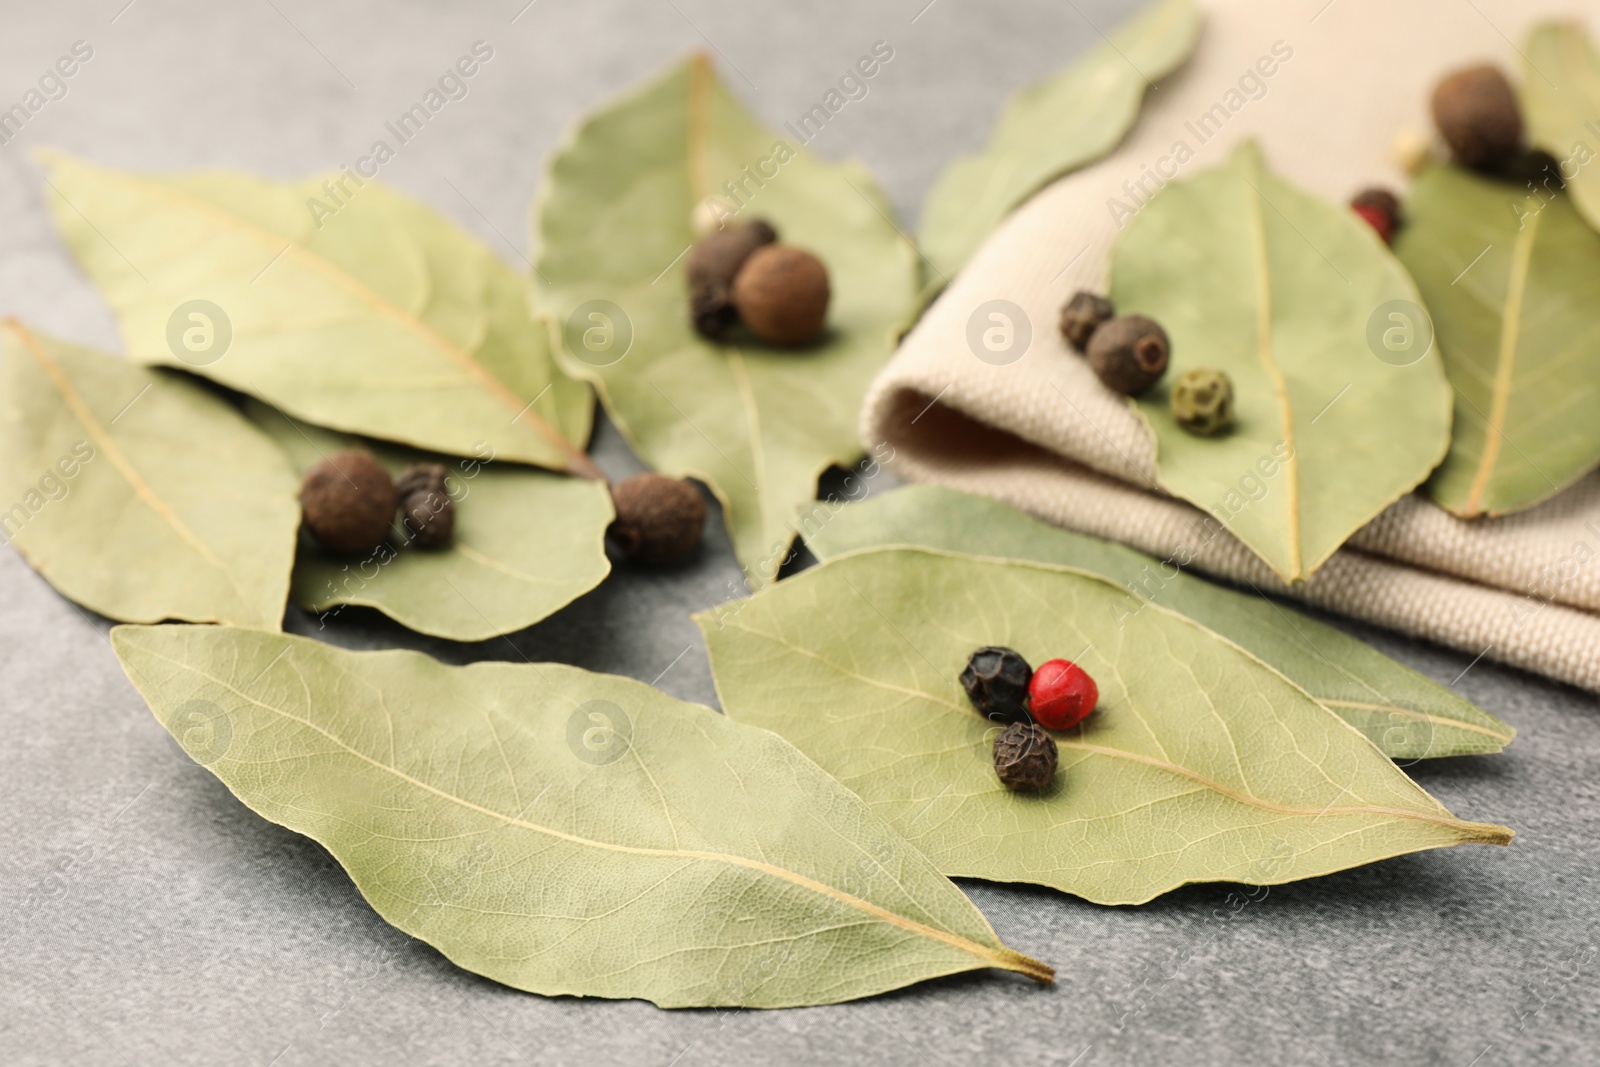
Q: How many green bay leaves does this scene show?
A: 11